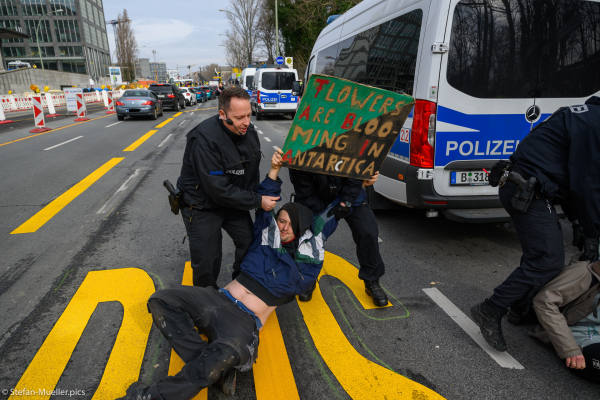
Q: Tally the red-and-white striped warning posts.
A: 3